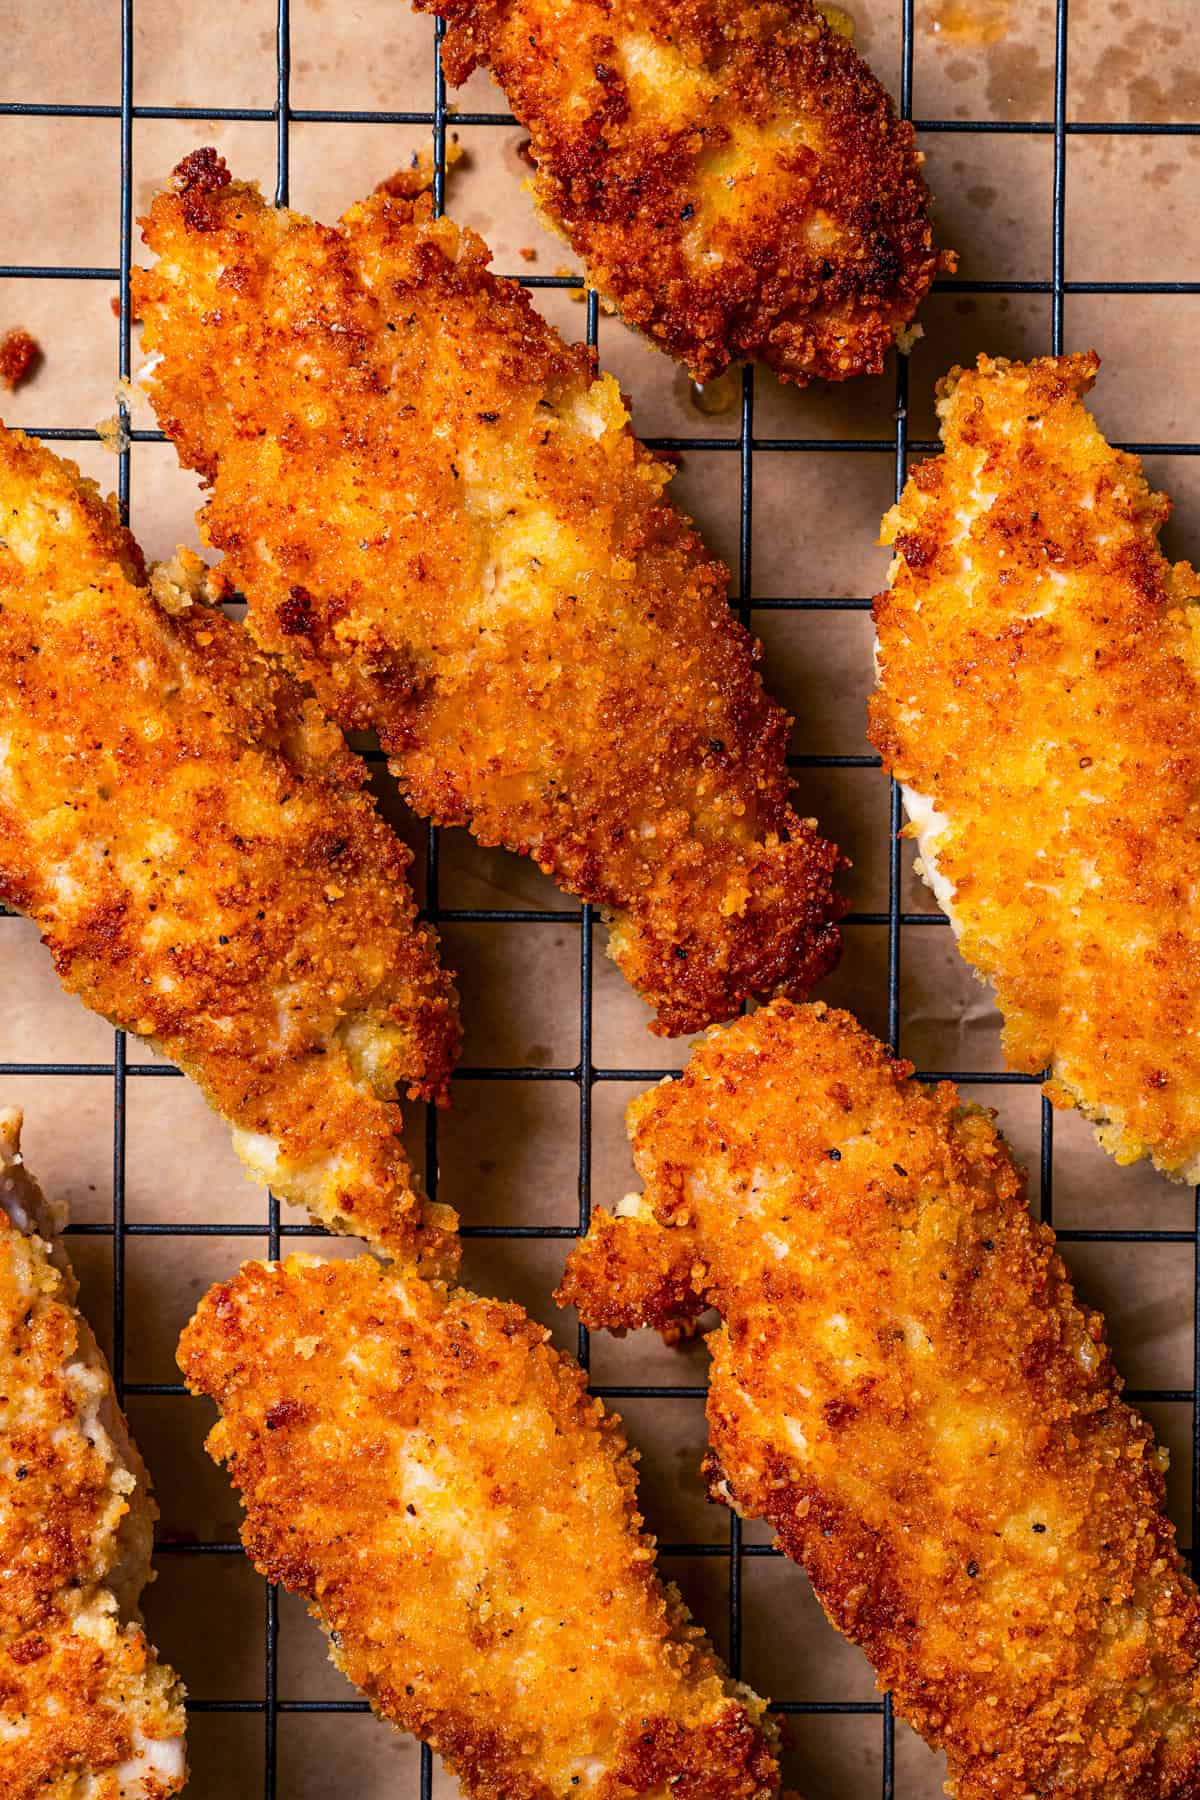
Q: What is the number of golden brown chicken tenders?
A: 7